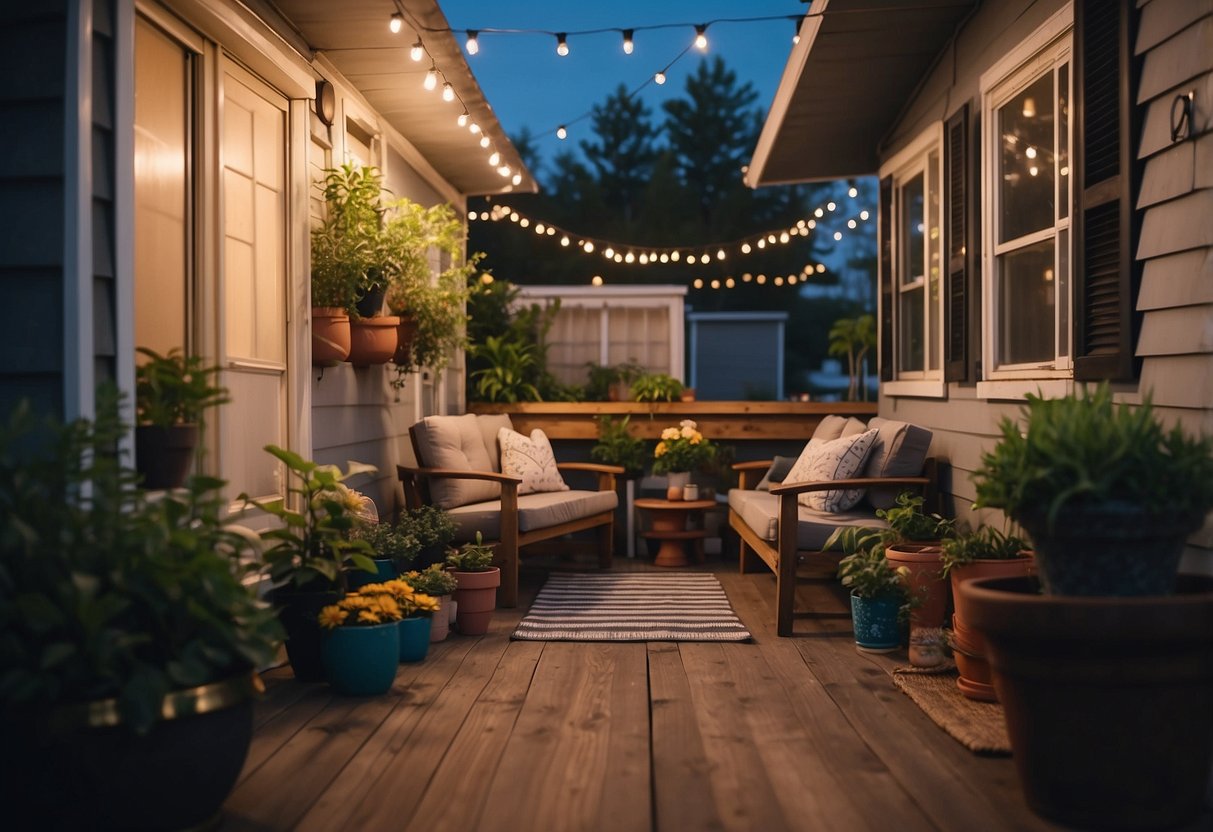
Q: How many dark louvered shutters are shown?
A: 3